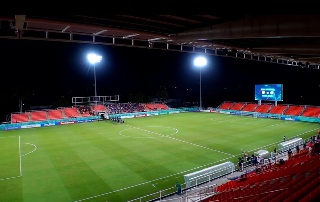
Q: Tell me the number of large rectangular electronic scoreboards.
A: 1